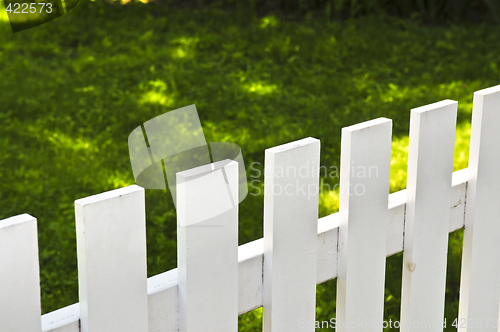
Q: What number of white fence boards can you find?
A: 7